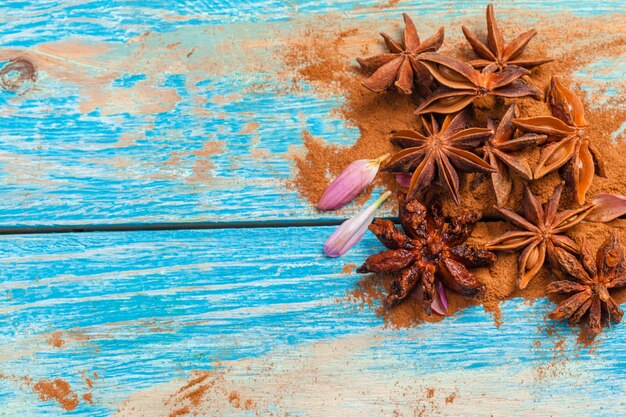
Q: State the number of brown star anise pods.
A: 9